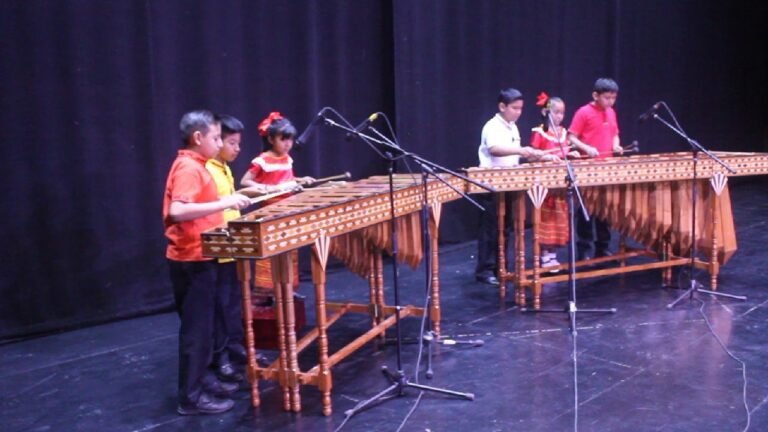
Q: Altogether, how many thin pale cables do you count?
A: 4